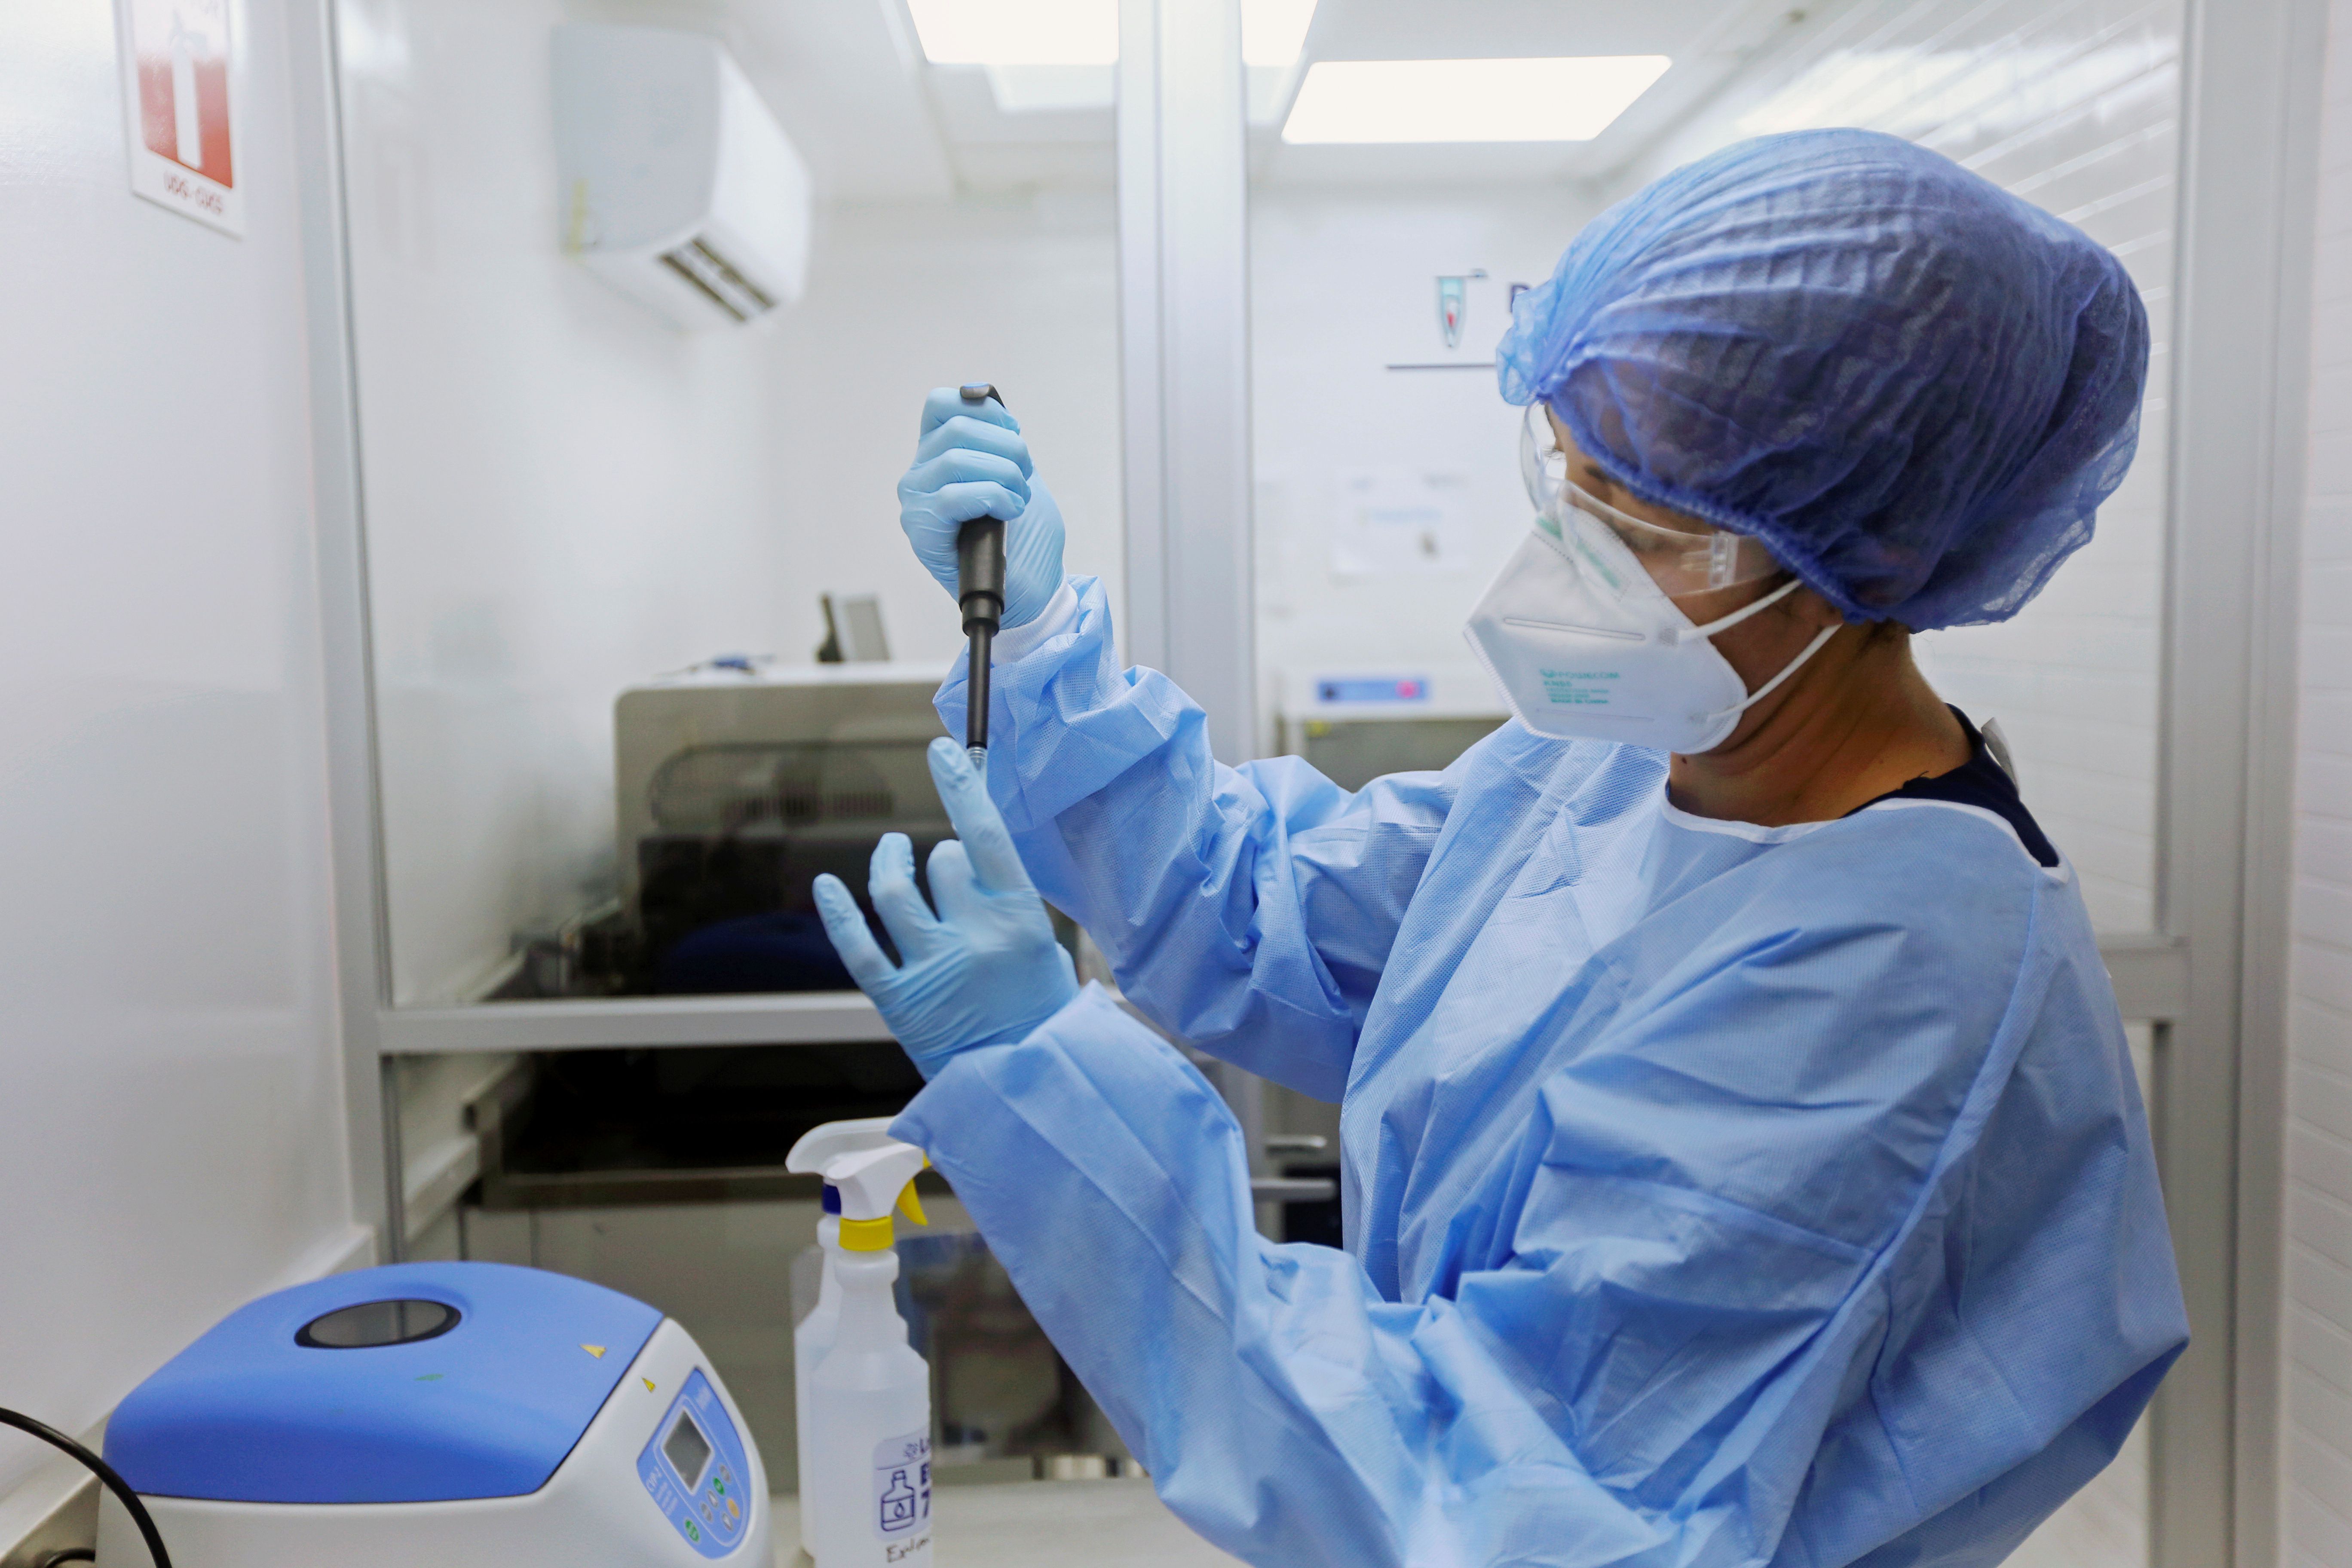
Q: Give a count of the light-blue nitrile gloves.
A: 2